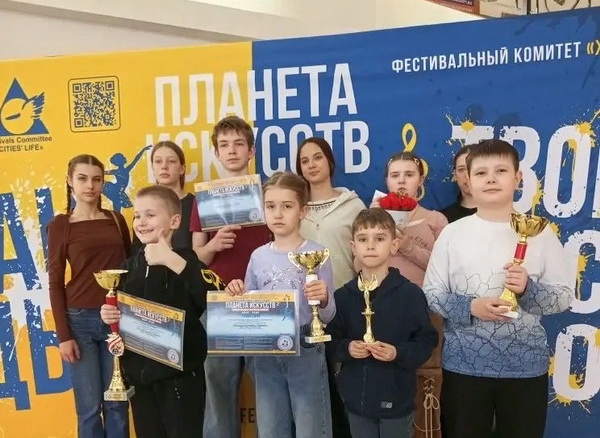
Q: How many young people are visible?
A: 10